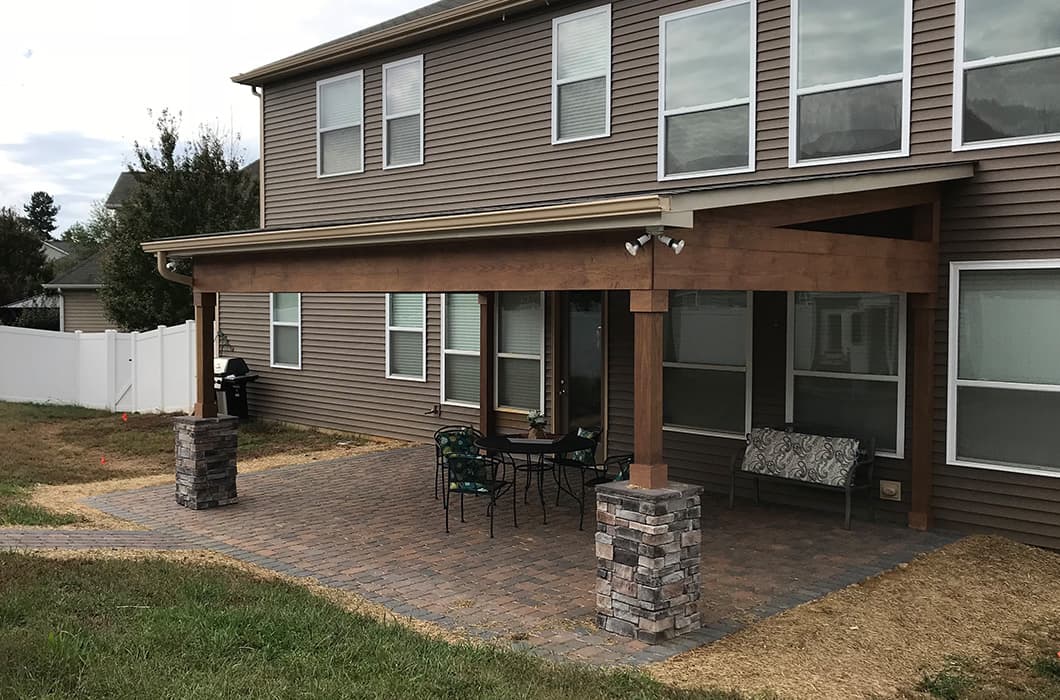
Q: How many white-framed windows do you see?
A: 13